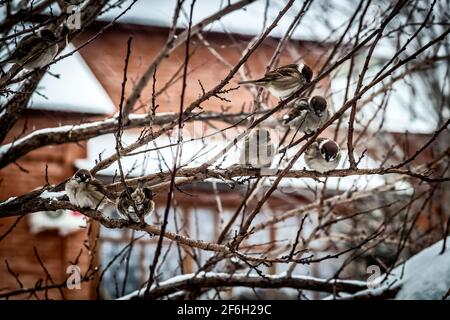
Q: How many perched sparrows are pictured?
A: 7